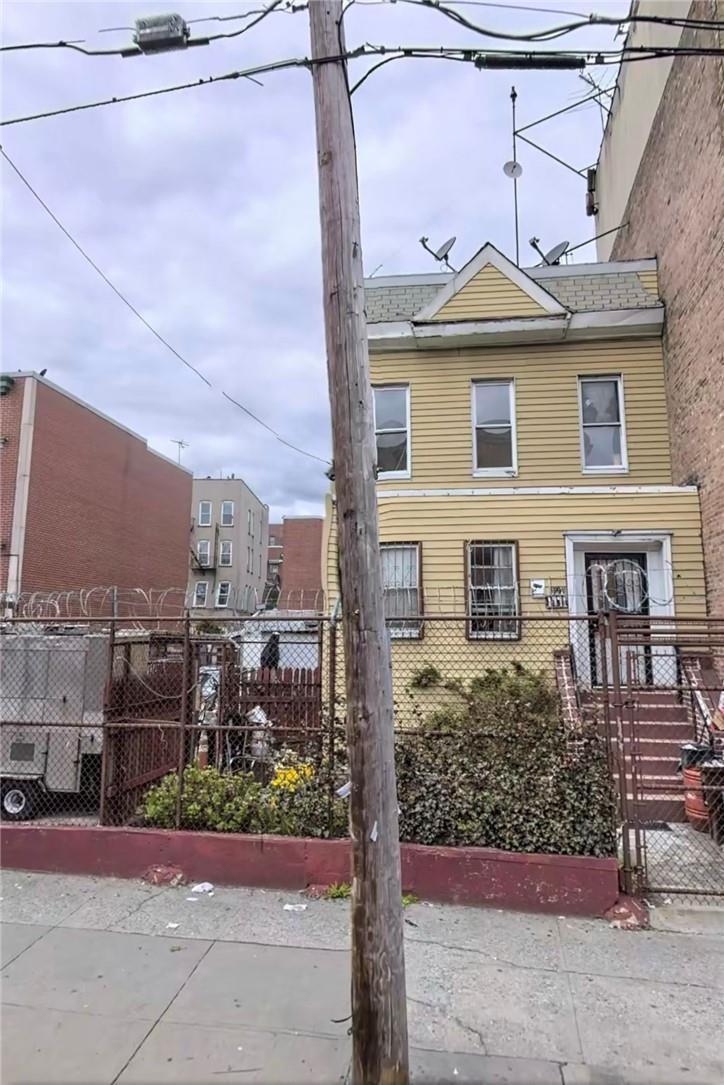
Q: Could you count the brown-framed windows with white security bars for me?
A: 2